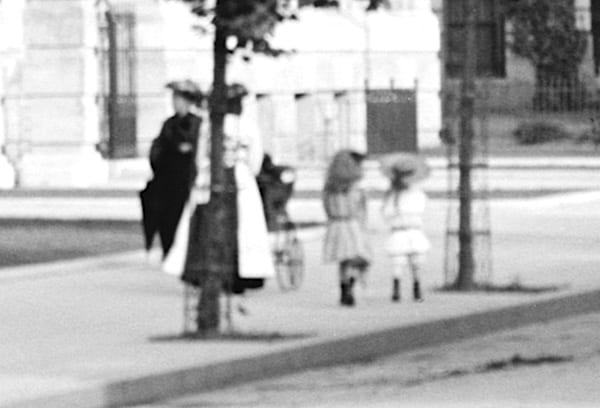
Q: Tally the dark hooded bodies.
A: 1